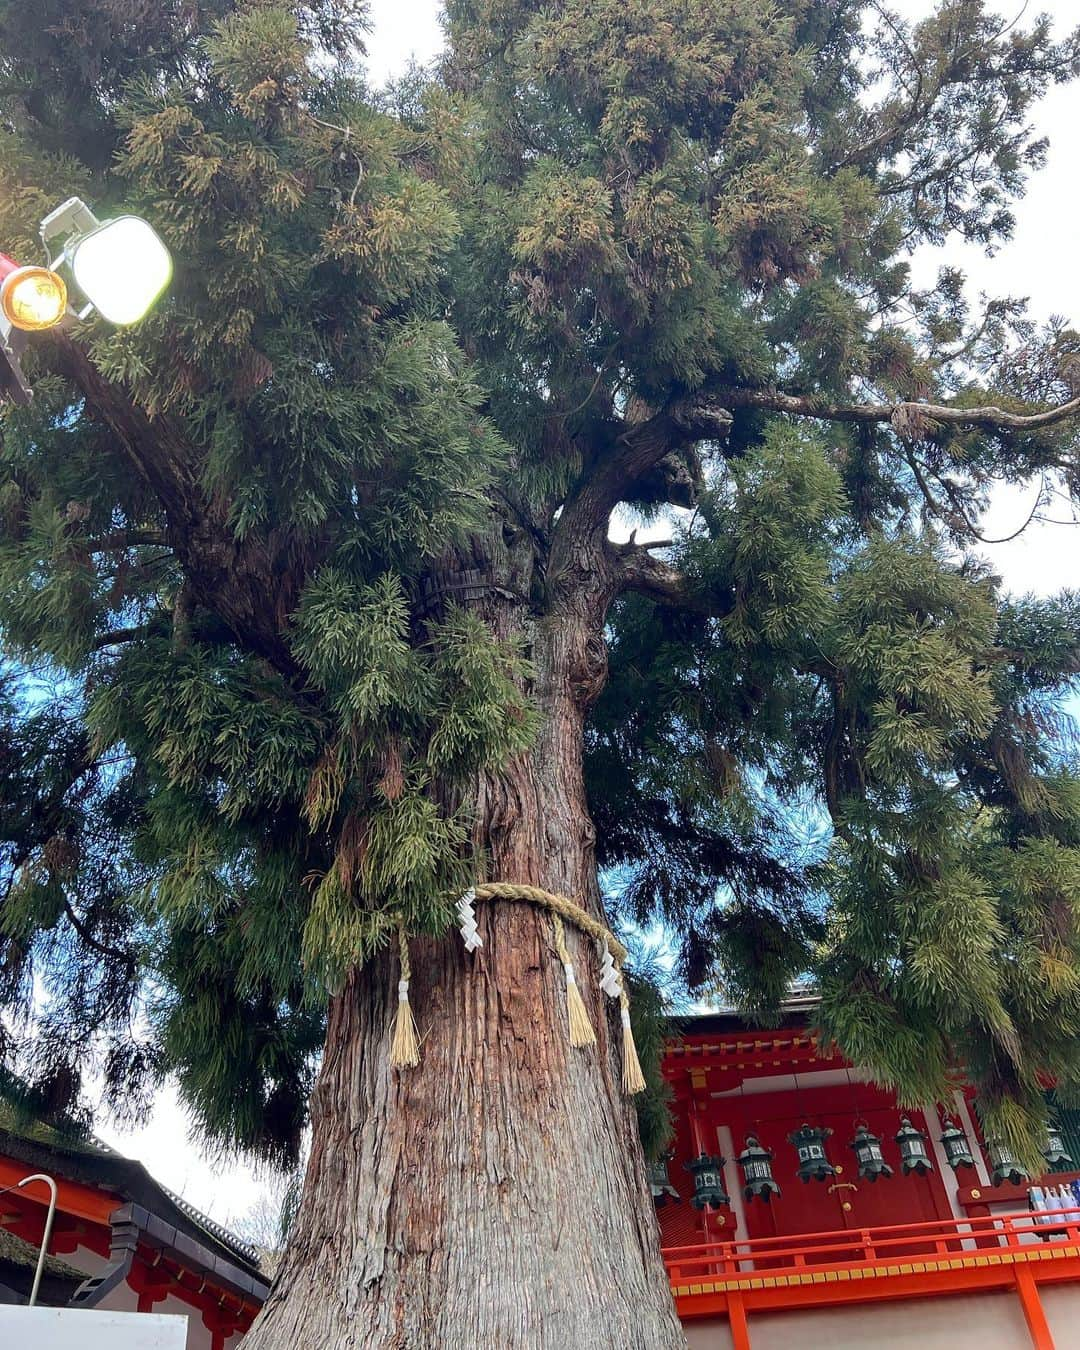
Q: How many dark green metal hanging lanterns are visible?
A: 9